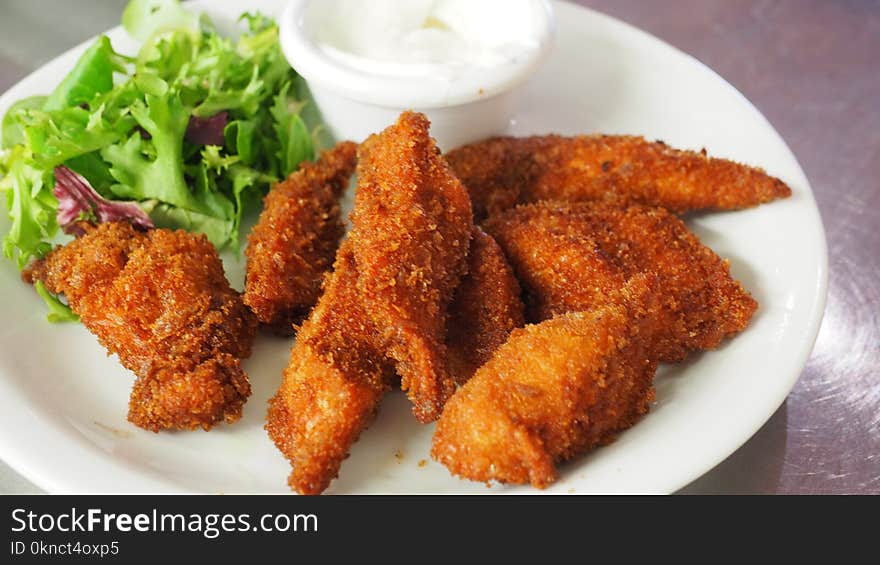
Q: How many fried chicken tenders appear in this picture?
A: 8